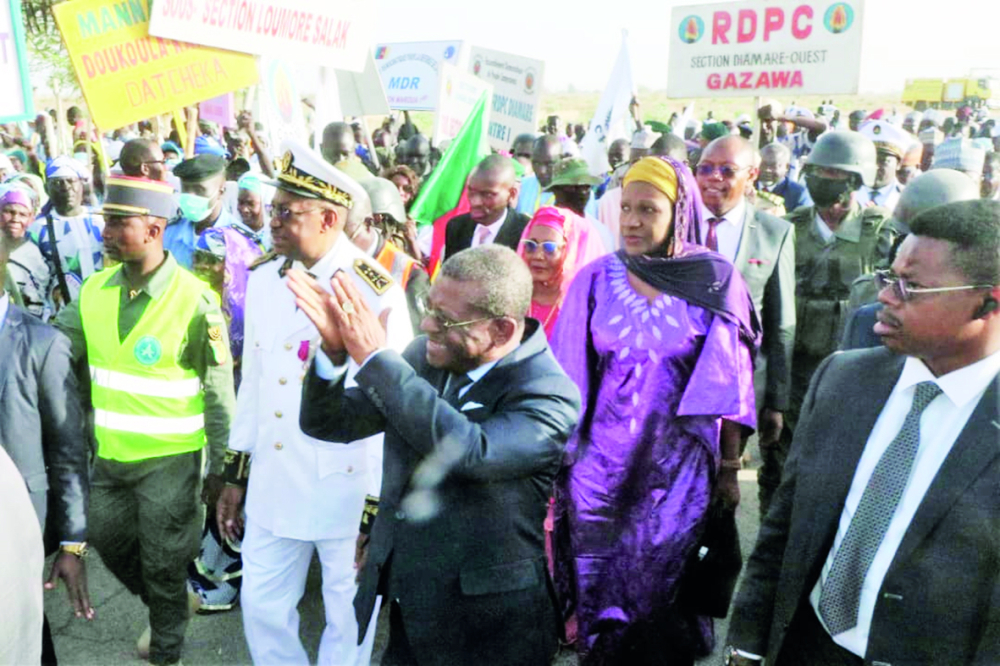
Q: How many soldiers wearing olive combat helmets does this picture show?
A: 3